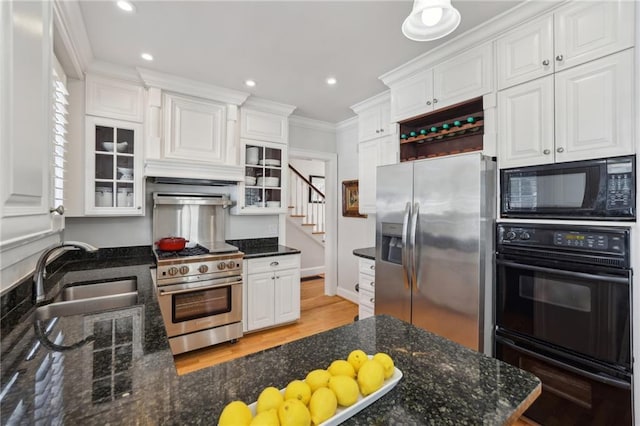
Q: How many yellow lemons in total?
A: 12